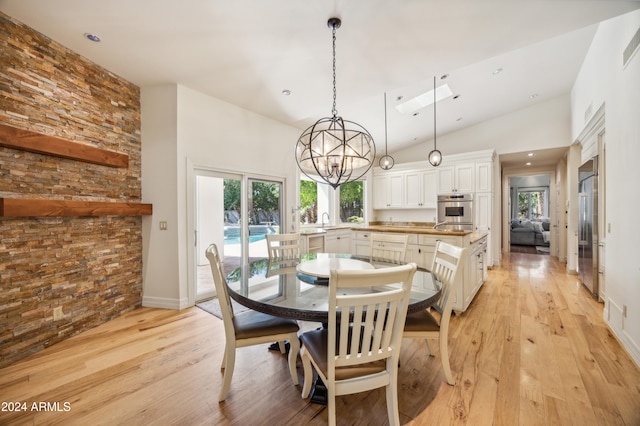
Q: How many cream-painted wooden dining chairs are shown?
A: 5